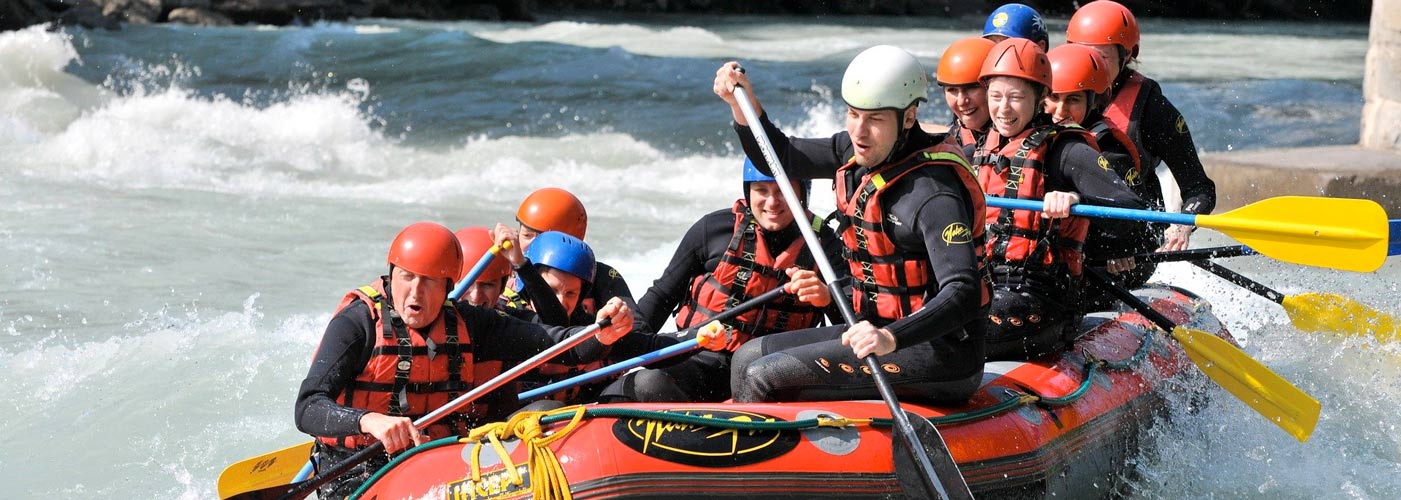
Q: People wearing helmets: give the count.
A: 11